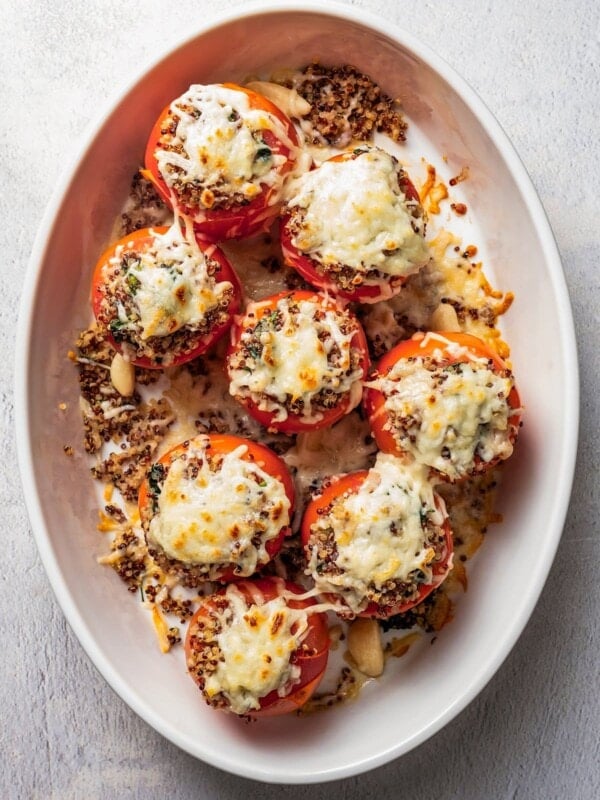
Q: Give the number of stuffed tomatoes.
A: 8